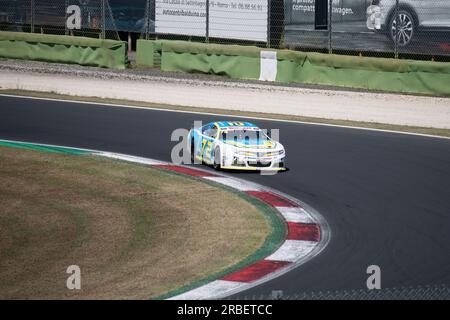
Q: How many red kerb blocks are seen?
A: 4